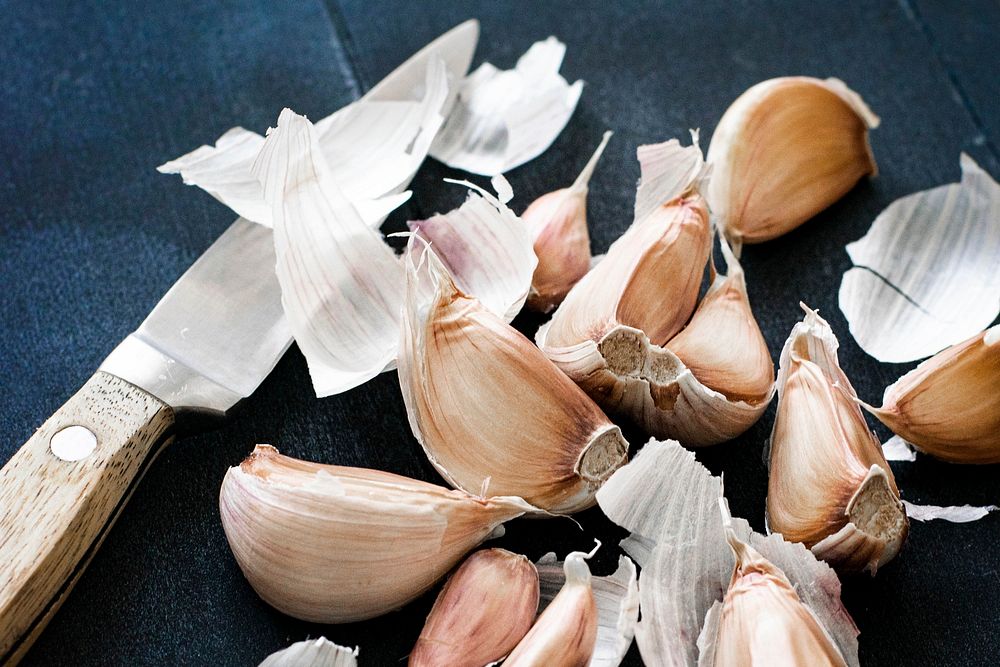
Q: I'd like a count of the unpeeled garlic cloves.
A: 11